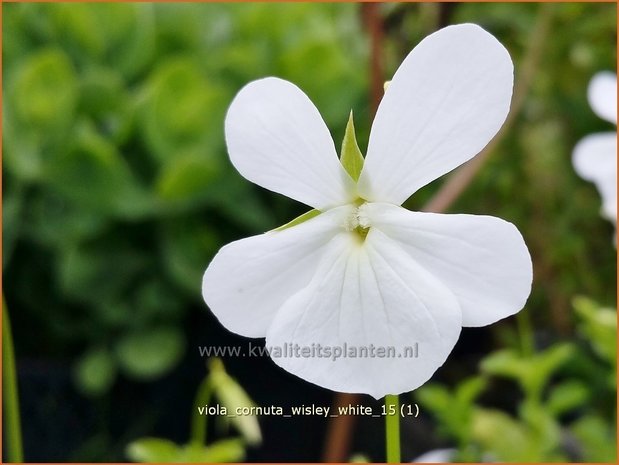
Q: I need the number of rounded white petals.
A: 5